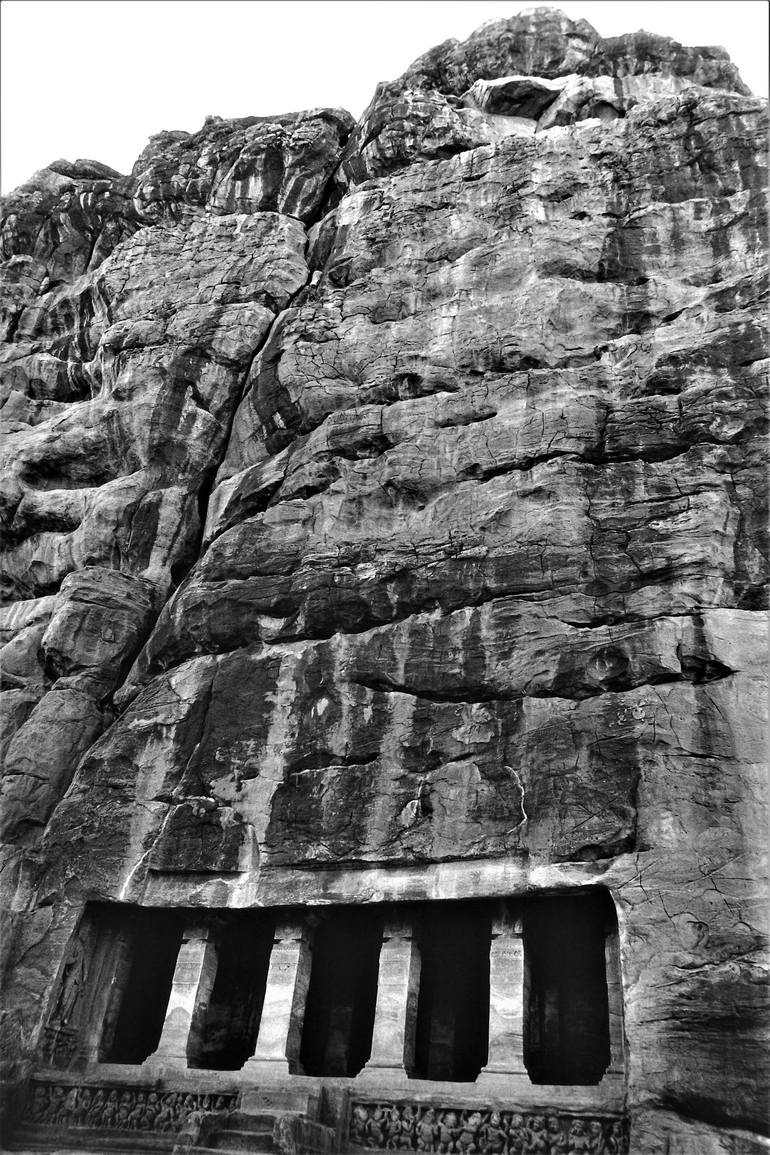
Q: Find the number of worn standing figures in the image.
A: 1